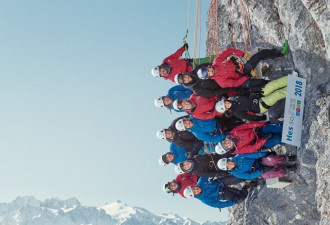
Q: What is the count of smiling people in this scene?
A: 14